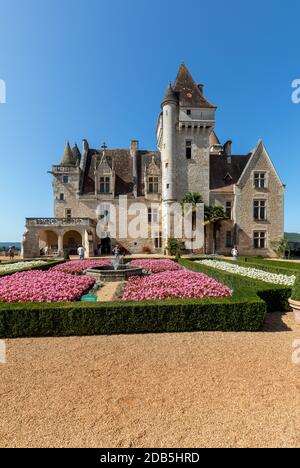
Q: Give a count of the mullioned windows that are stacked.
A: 3